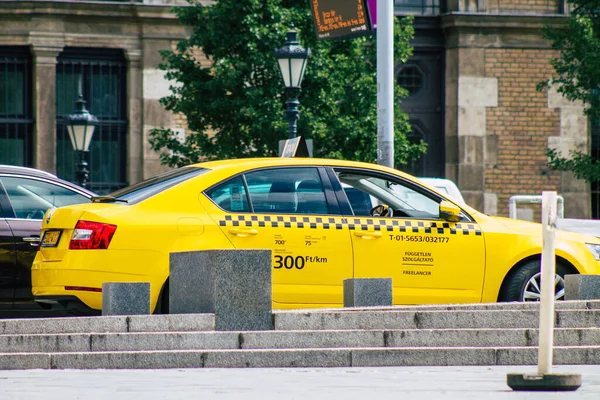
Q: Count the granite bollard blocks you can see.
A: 4